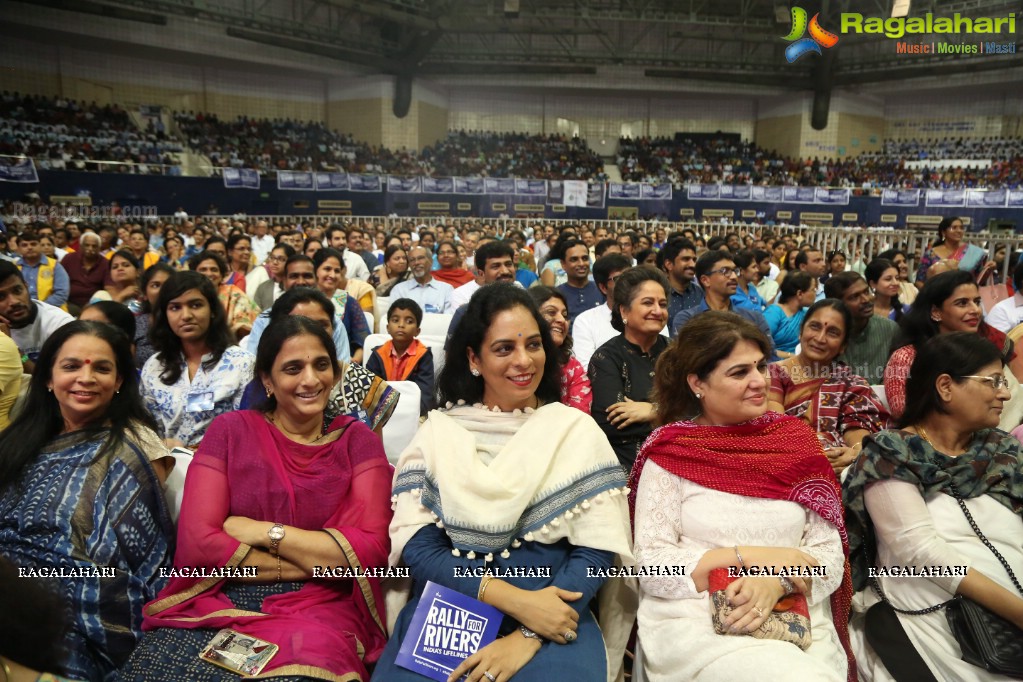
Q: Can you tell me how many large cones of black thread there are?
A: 0